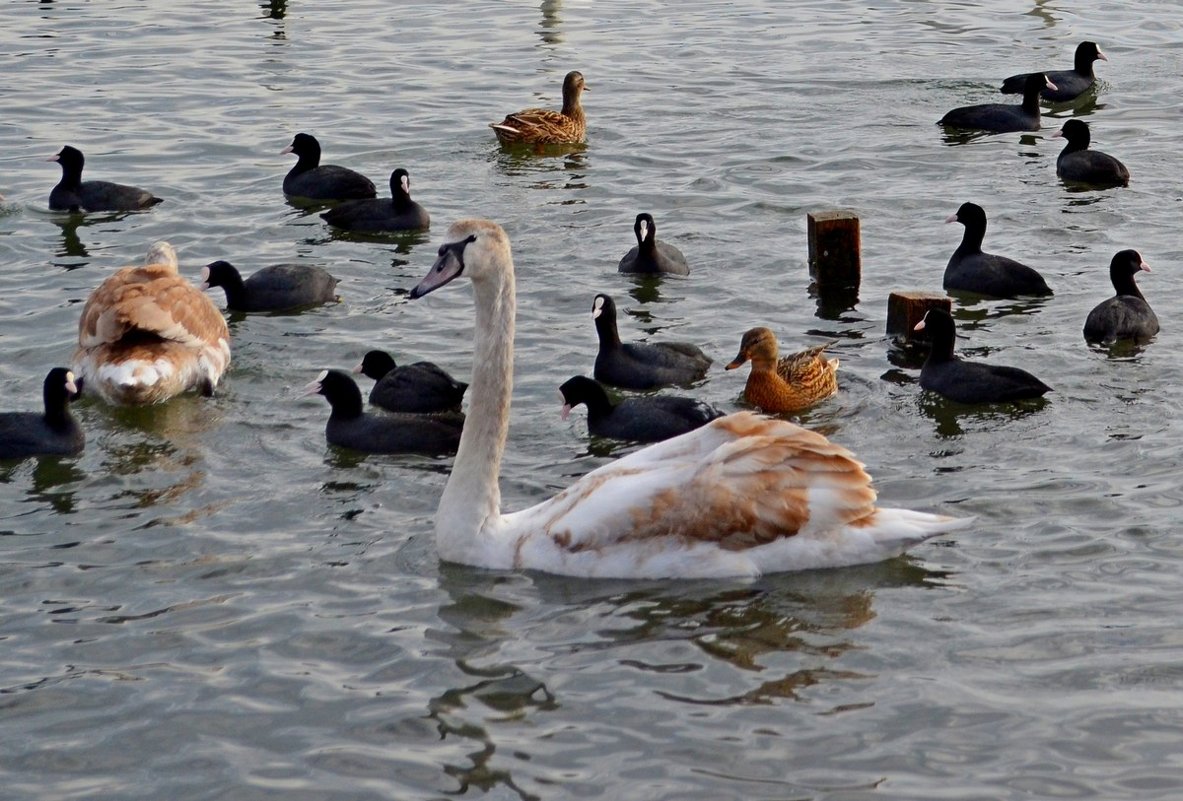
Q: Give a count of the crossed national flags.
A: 0